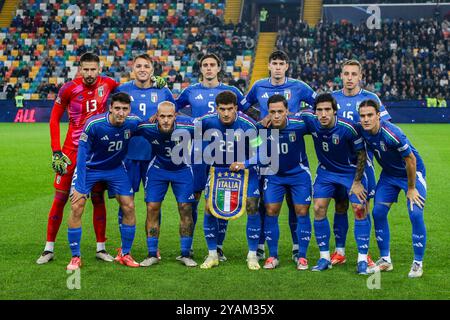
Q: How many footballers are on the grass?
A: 11